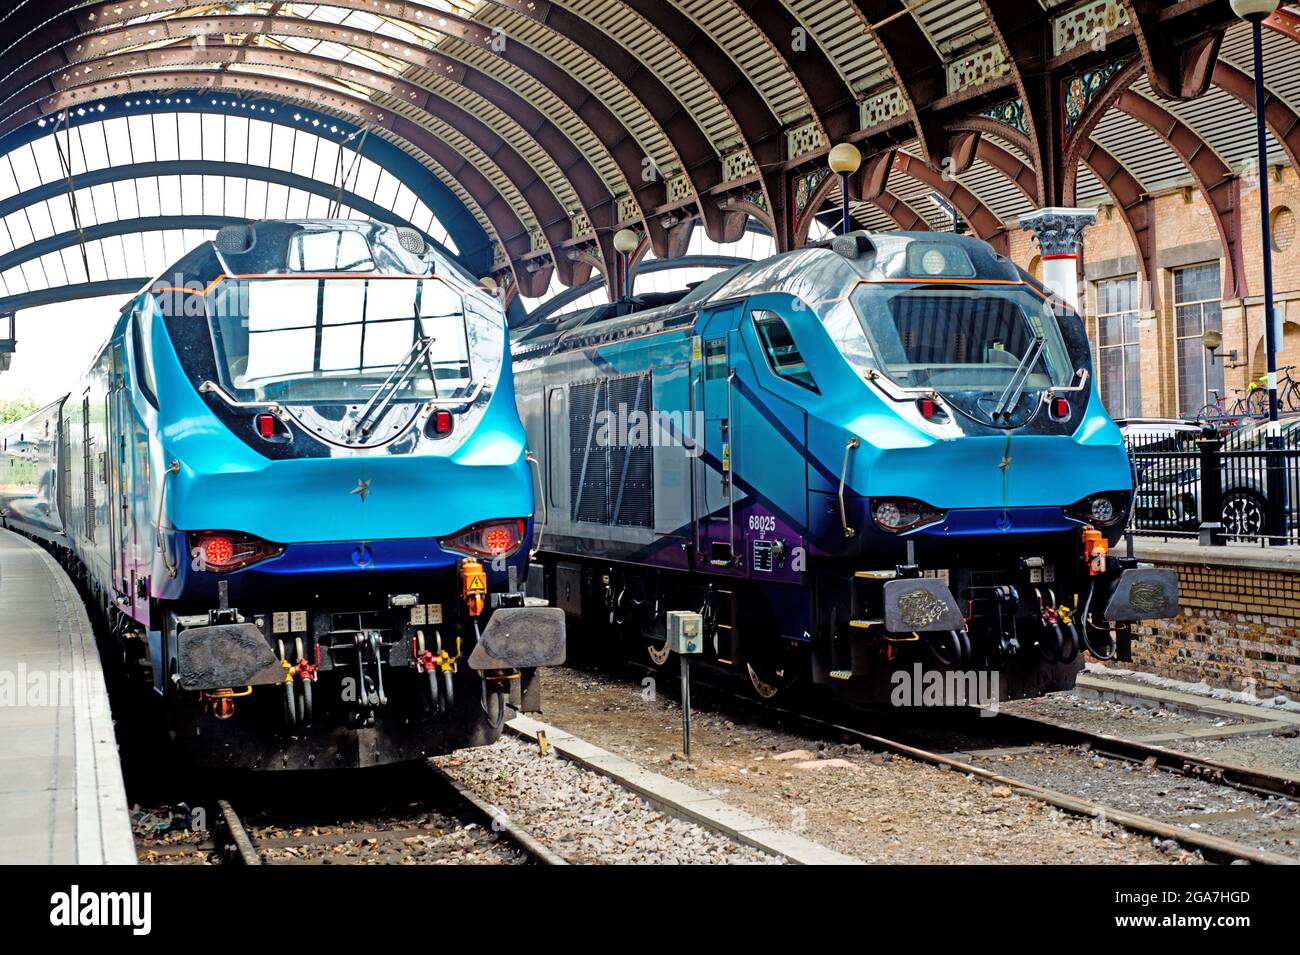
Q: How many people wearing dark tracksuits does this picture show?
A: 0